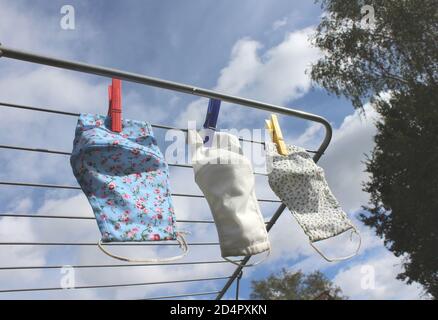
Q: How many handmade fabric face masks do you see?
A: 3